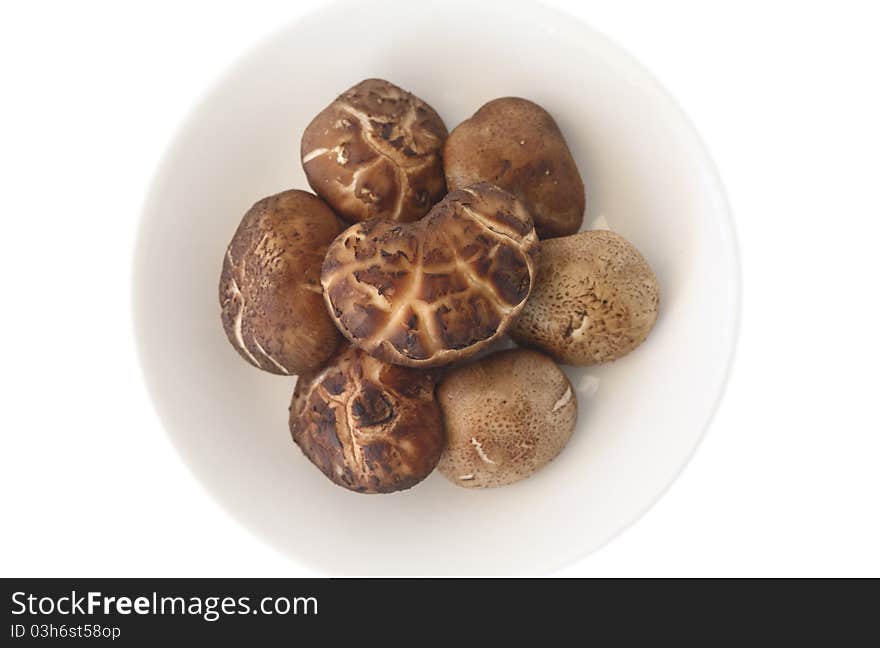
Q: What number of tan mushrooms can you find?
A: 2